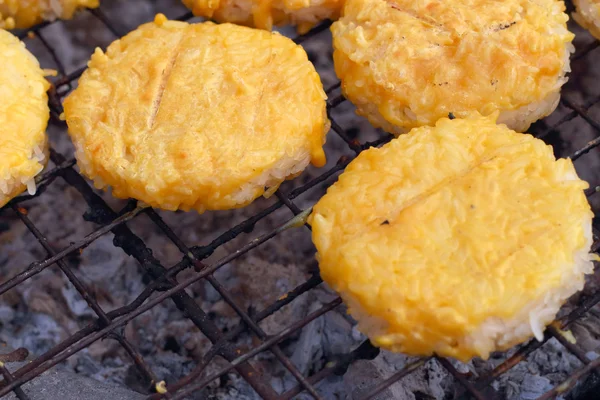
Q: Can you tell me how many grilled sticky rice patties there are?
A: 7